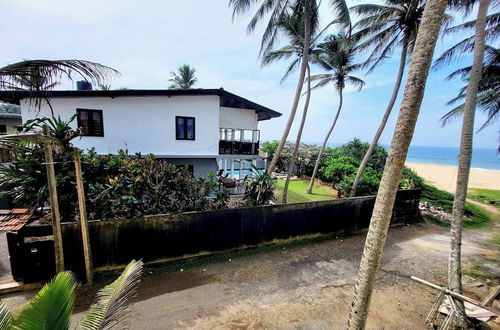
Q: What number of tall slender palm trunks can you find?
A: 6